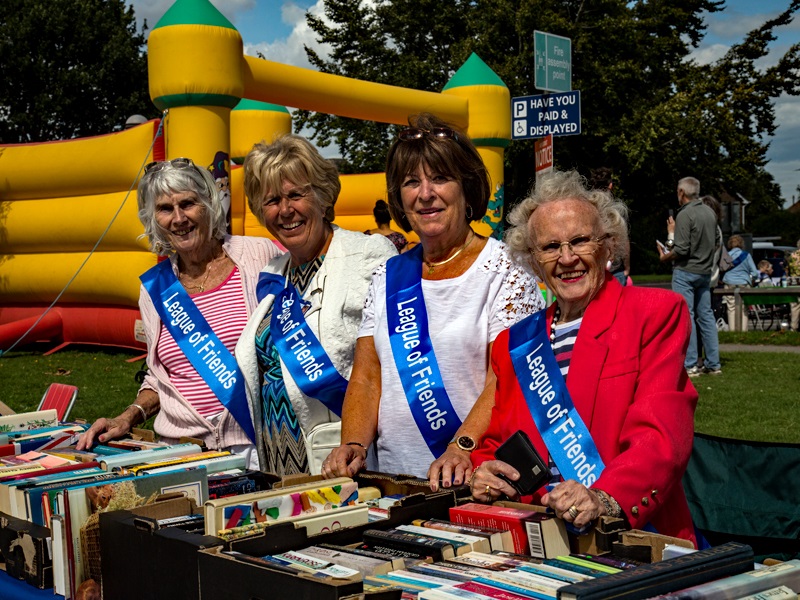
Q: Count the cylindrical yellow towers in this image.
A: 3